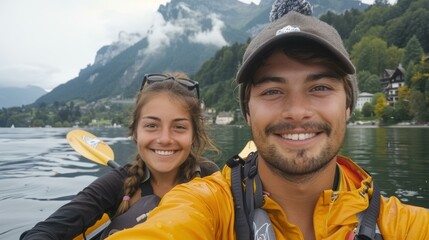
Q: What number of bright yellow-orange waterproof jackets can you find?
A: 1